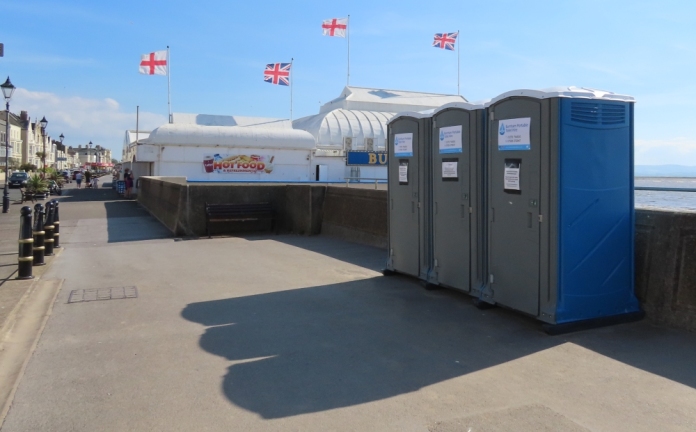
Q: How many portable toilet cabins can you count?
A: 3